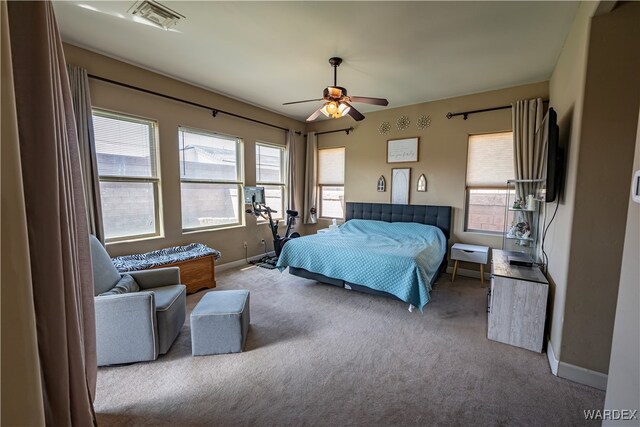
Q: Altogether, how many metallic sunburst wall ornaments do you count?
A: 3